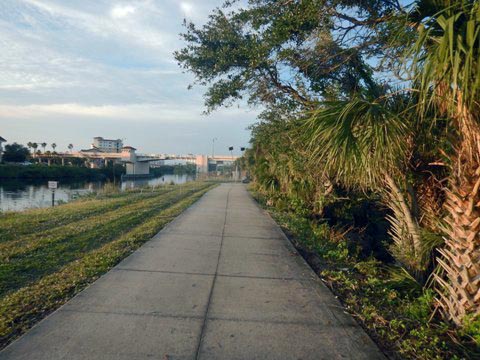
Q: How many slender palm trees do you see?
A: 5